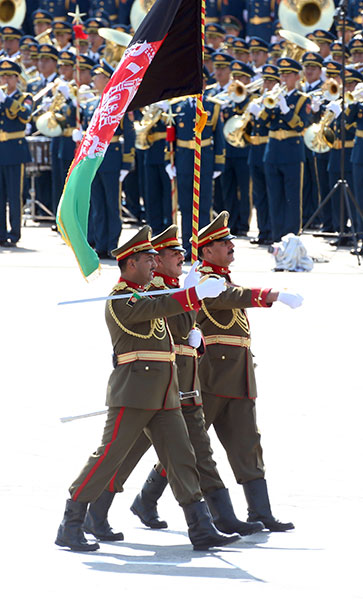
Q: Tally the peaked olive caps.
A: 3